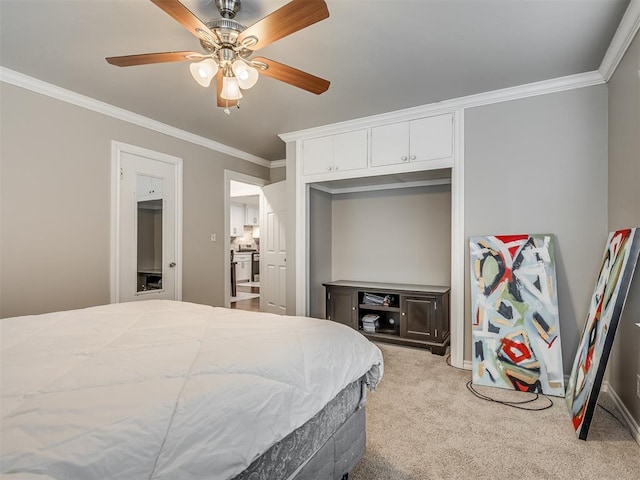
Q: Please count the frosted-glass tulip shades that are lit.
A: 3